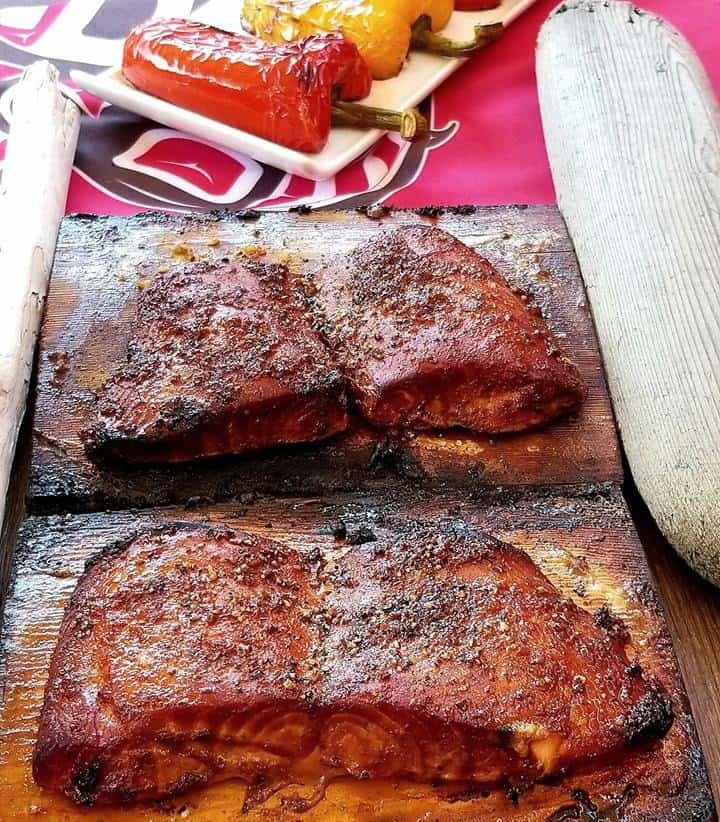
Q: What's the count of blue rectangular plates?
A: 0